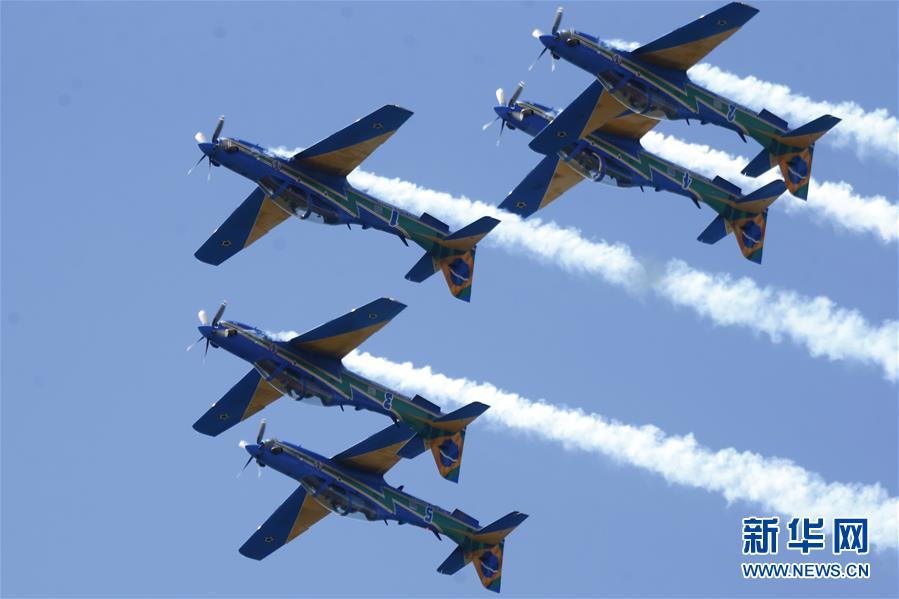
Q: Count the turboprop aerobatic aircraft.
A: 5